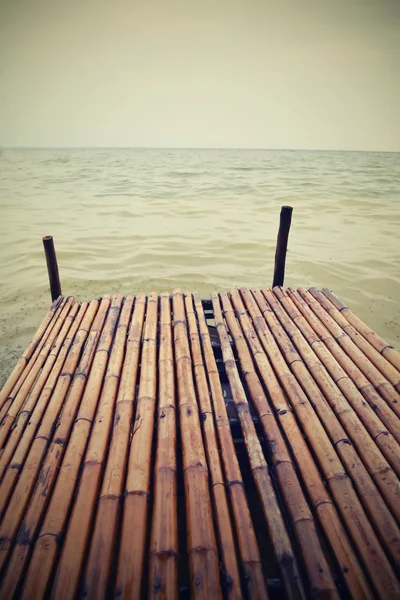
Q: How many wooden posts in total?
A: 2